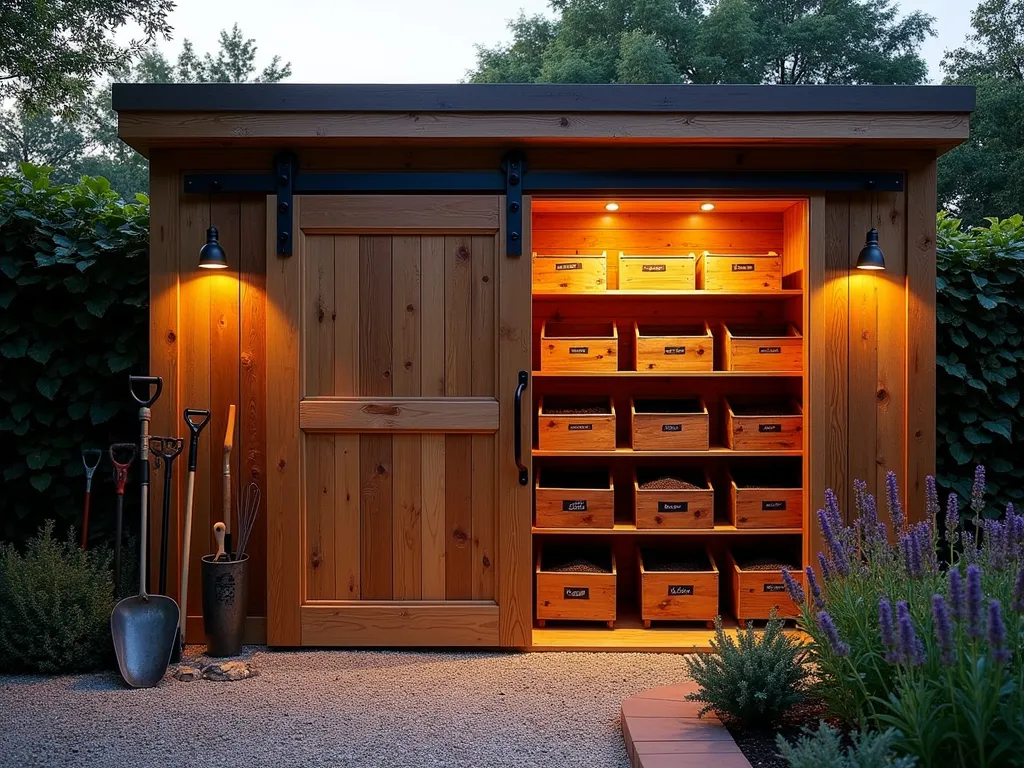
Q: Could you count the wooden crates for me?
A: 15